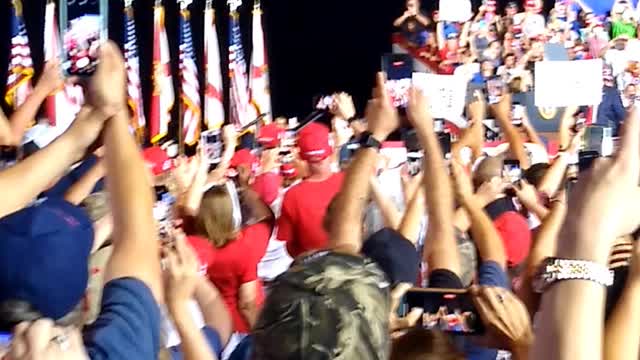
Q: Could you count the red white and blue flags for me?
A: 4